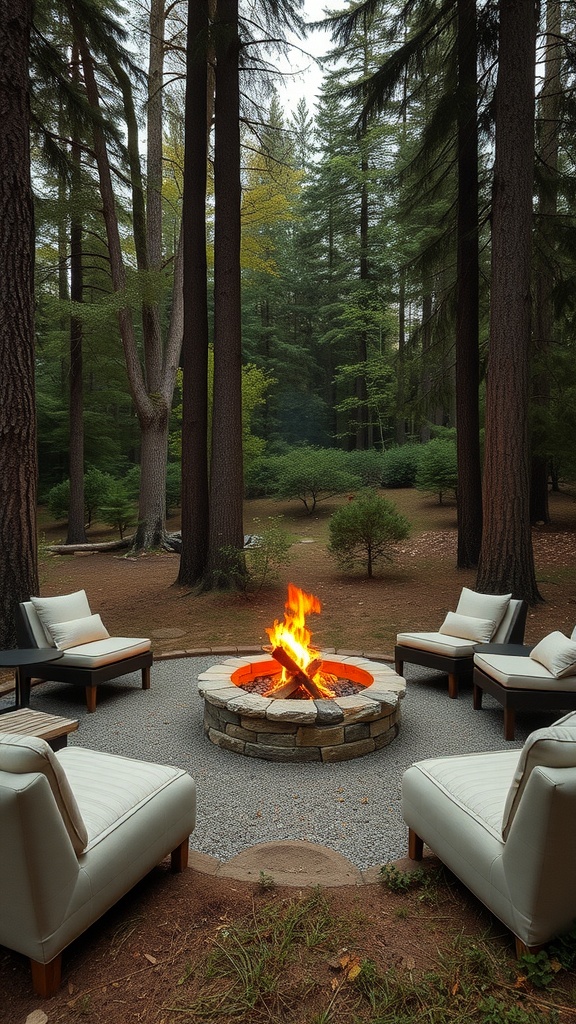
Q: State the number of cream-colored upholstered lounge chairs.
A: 5